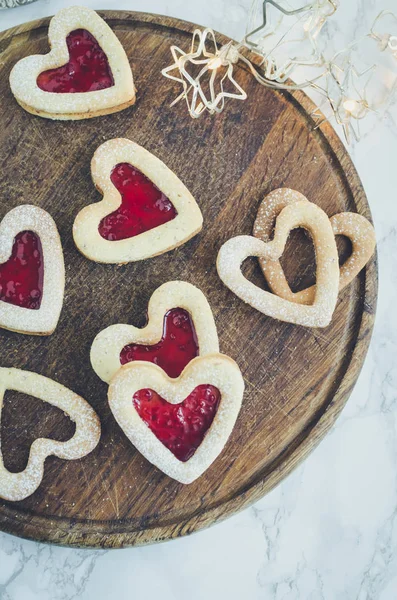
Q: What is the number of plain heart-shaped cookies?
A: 3